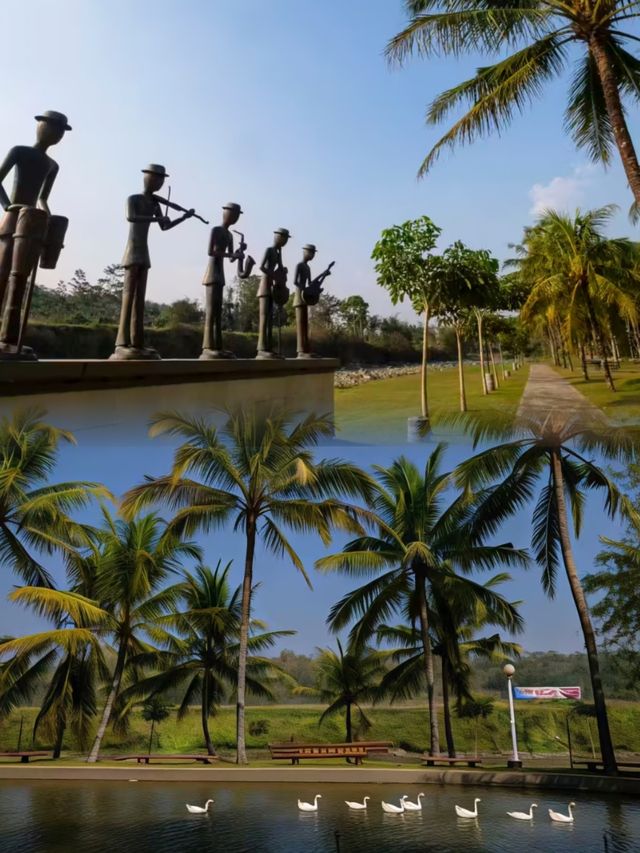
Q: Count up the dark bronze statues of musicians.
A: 5